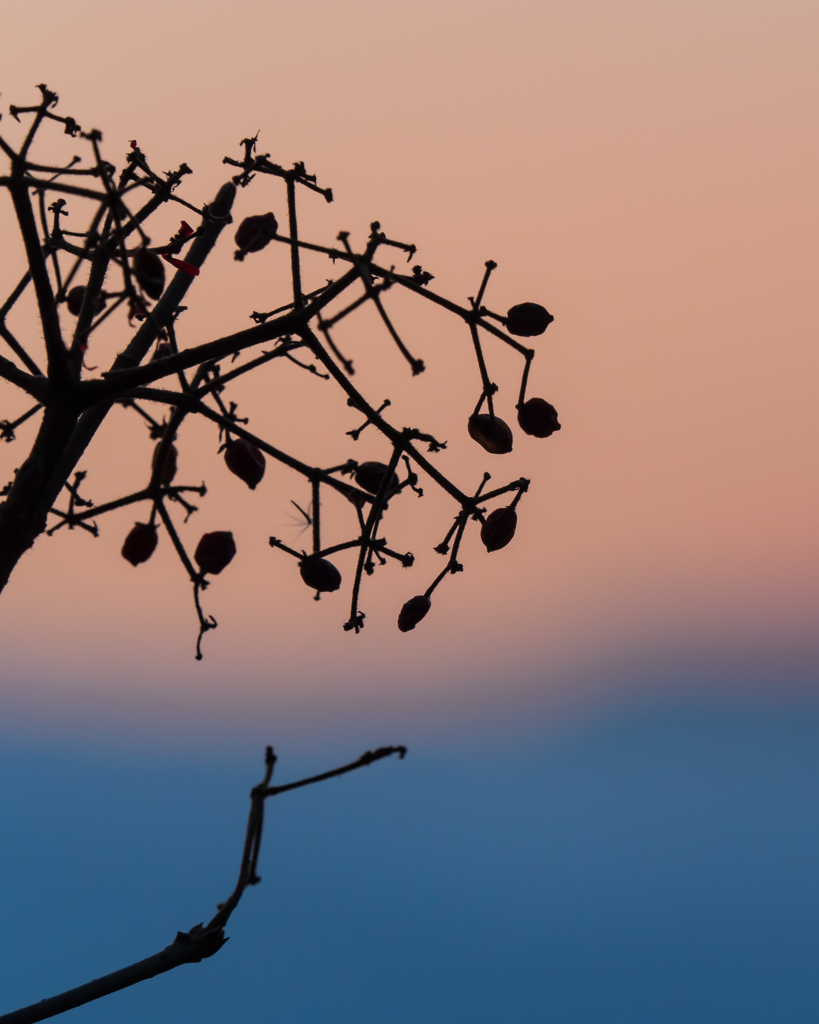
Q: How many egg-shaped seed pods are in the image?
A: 14